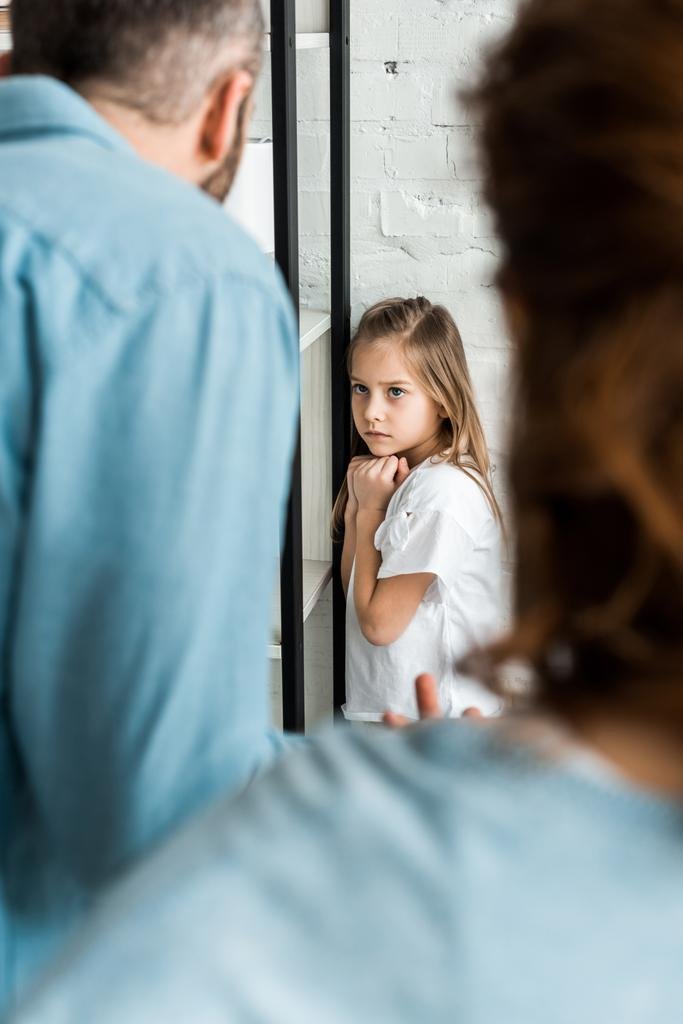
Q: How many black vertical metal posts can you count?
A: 2